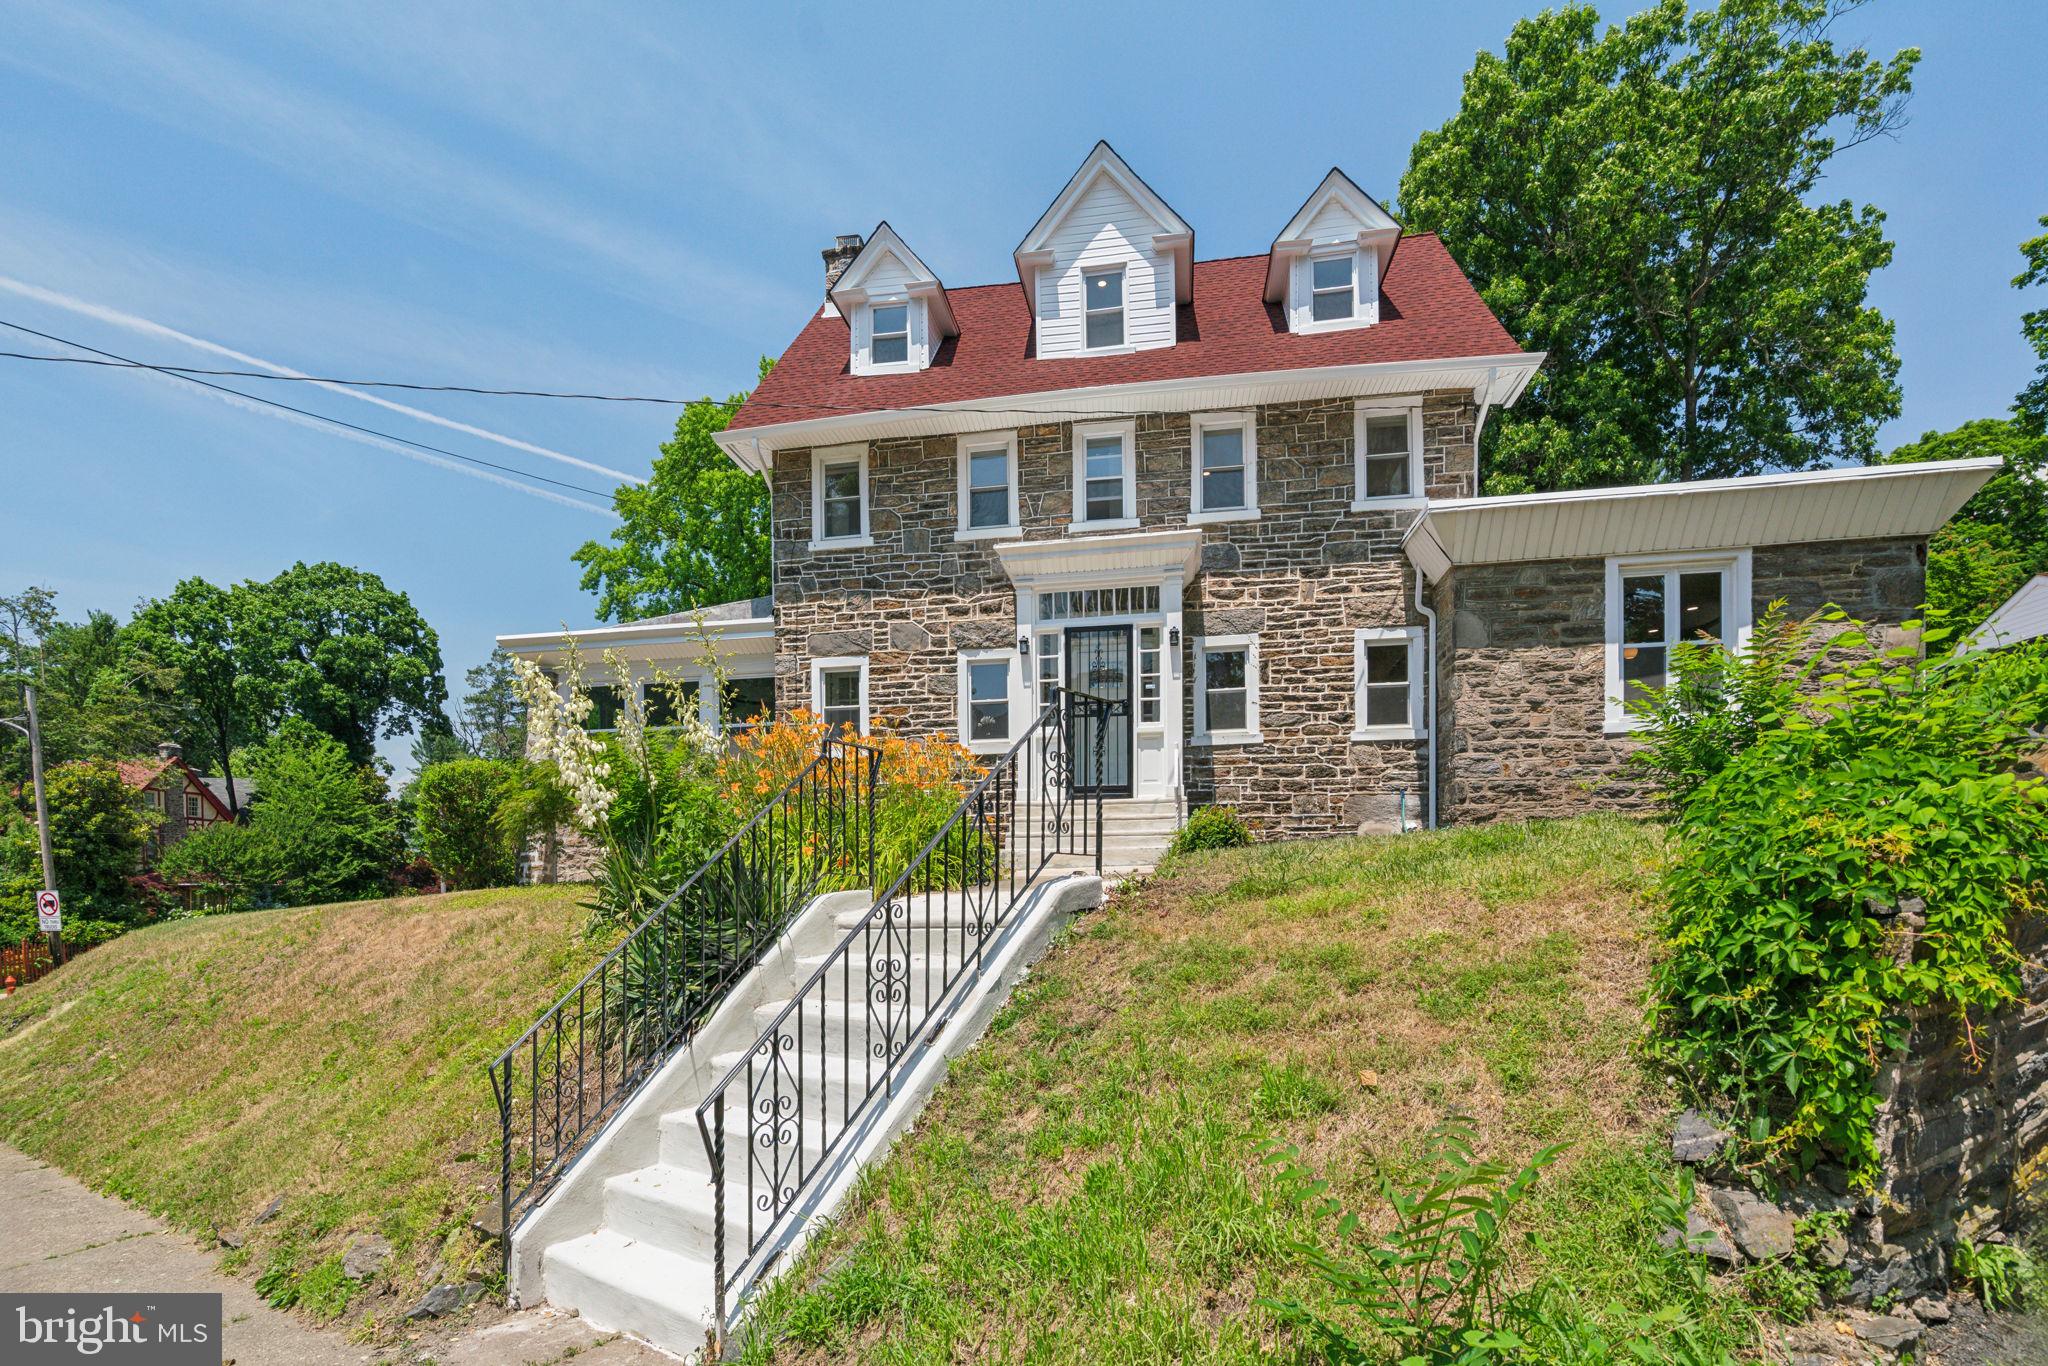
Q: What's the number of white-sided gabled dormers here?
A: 3